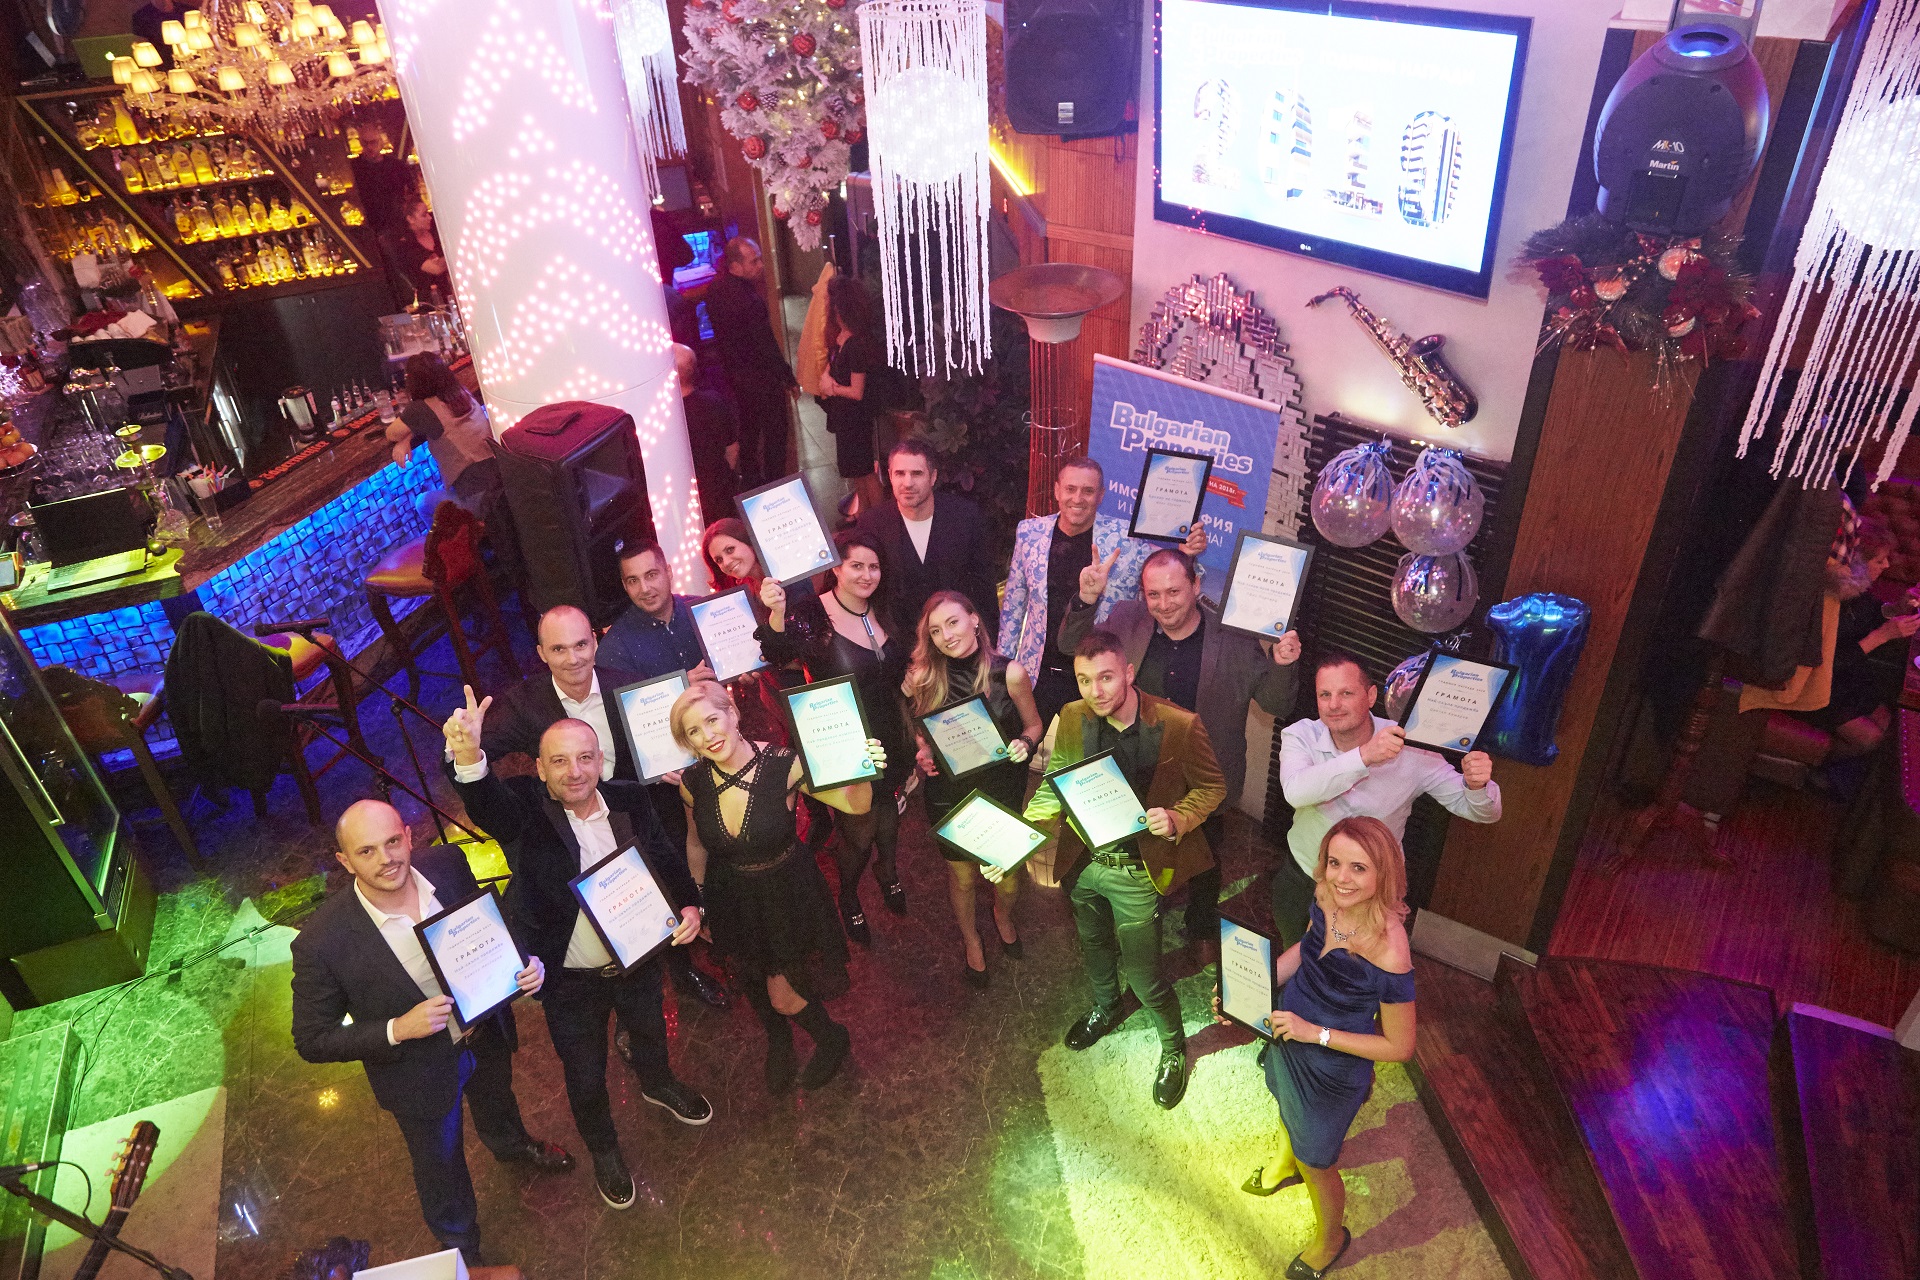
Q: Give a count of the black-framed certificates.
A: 13